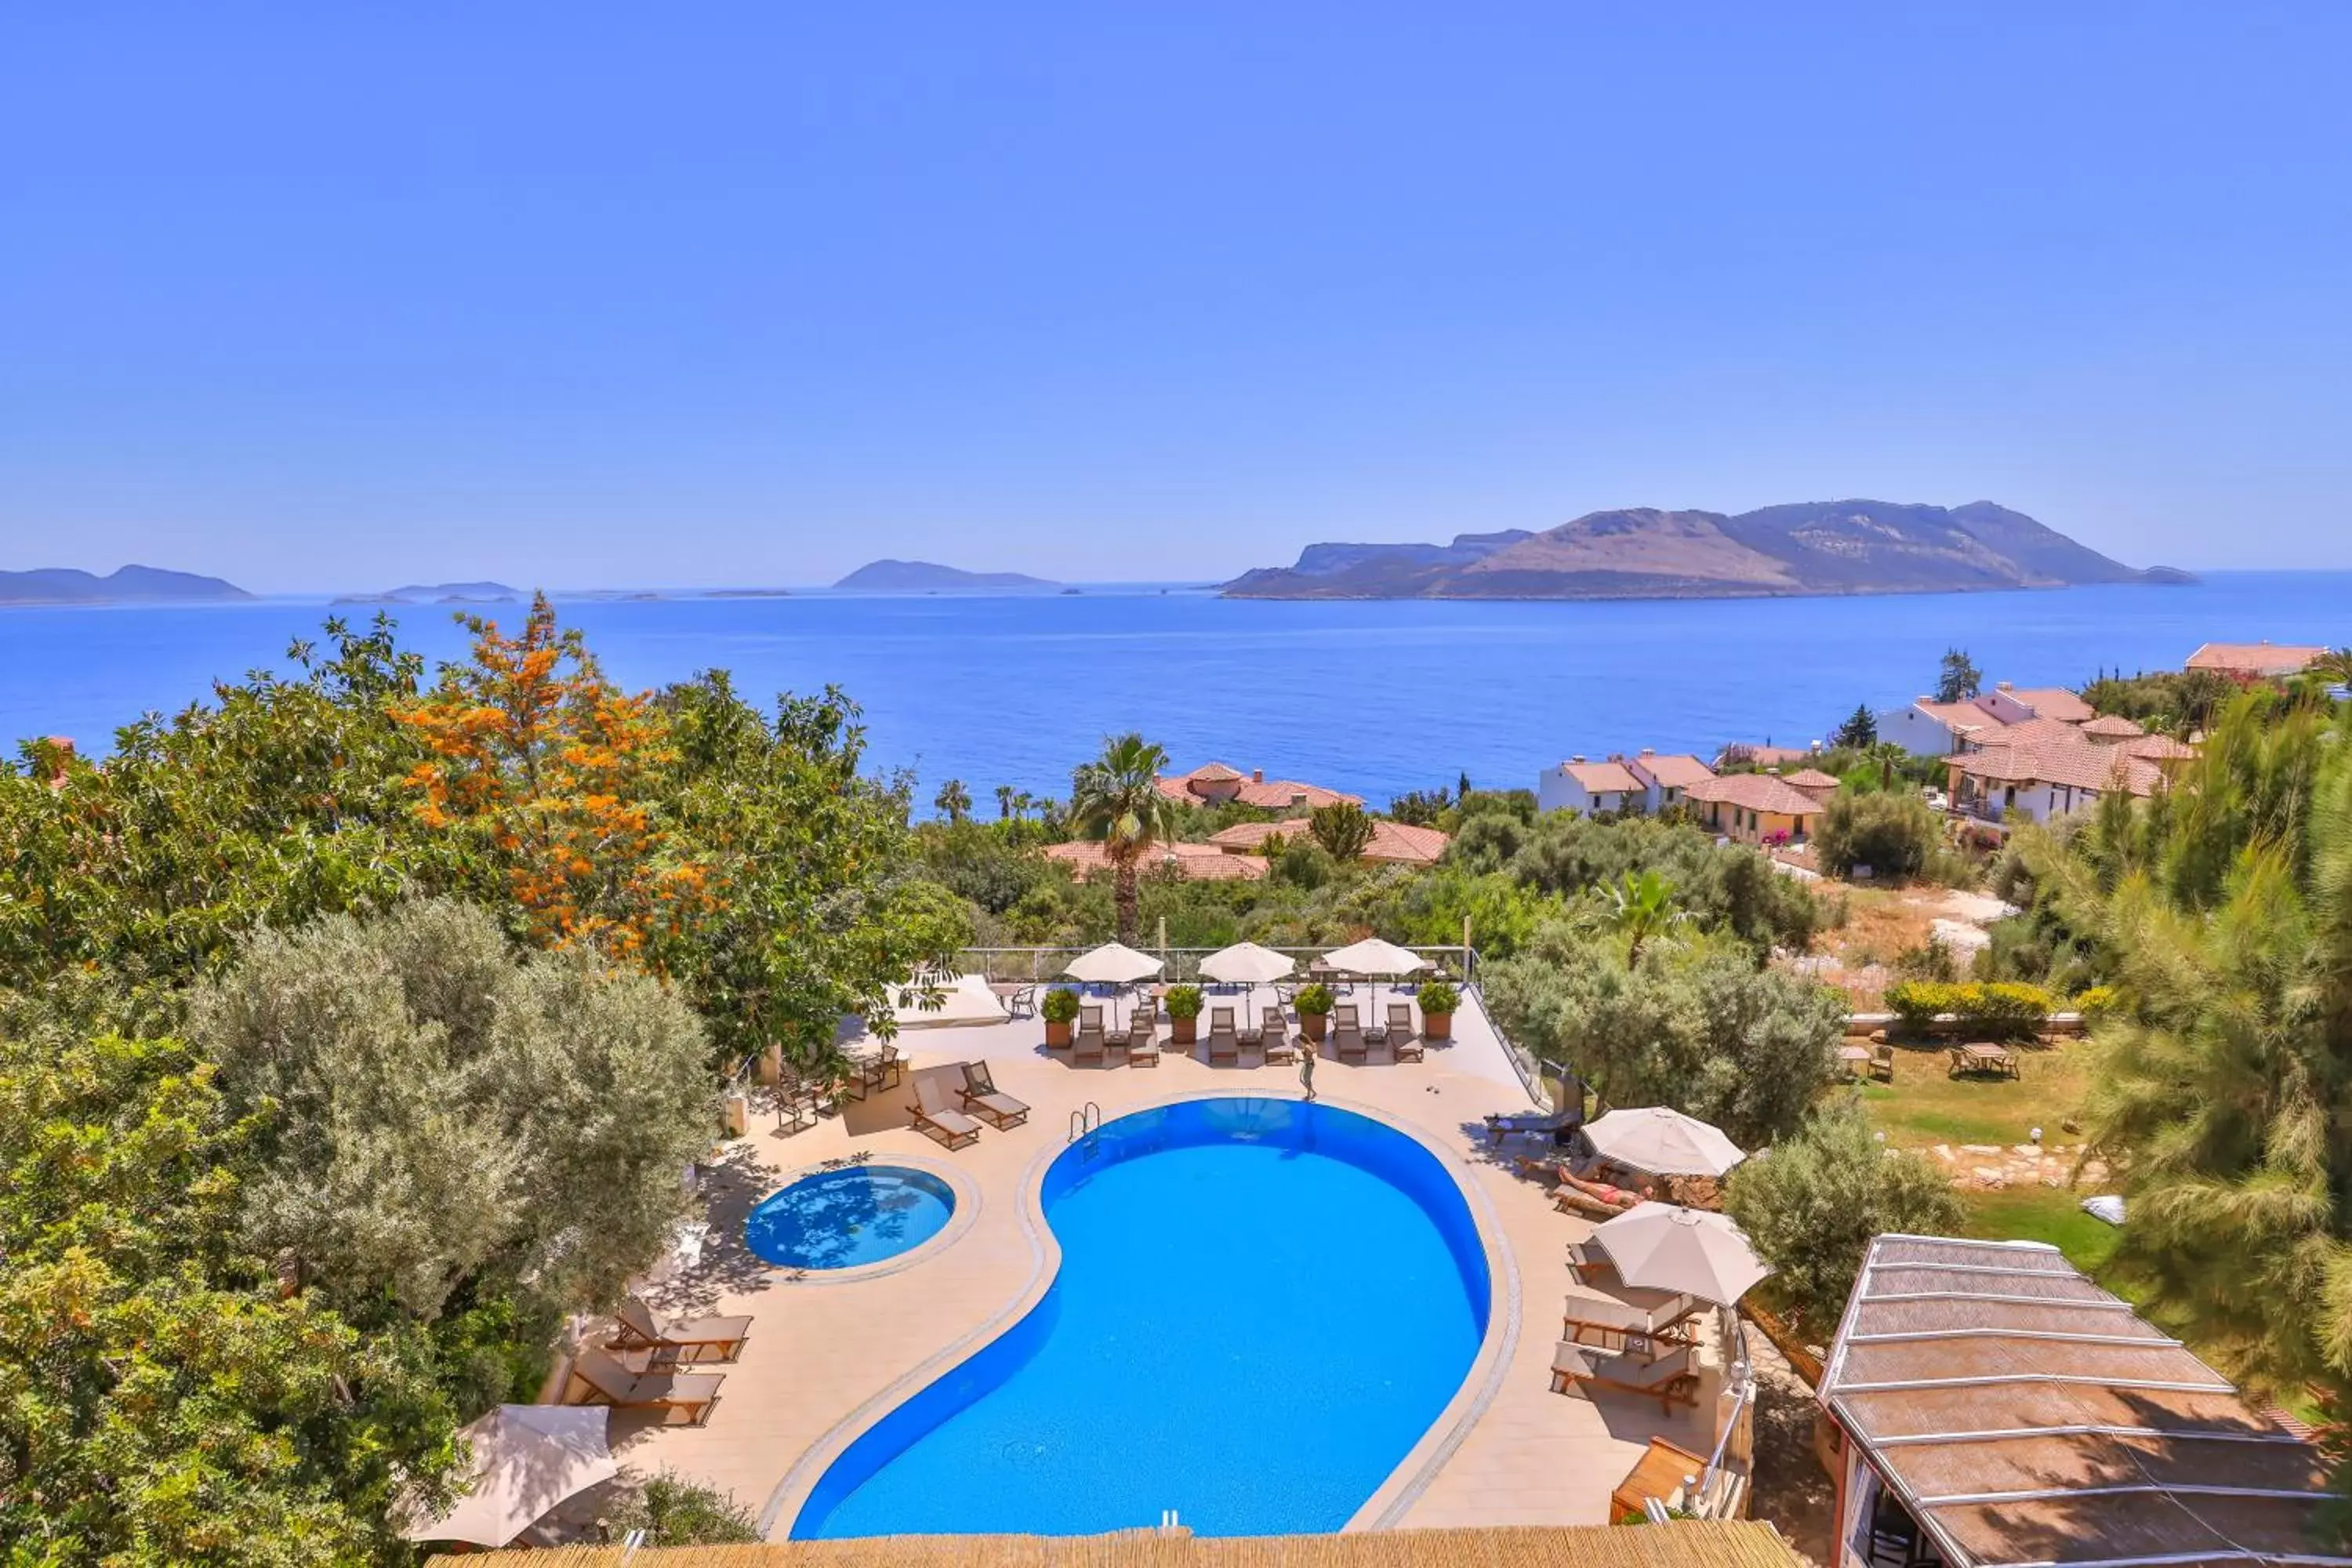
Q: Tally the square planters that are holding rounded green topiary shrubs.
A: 4